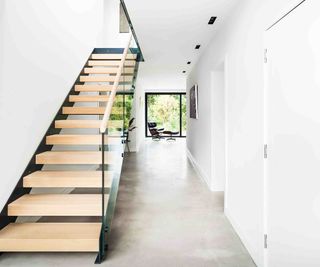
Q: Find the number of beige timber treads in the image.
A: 13